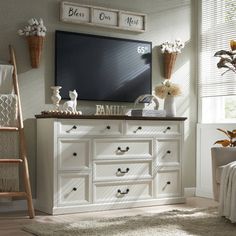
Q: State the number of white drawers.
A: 9